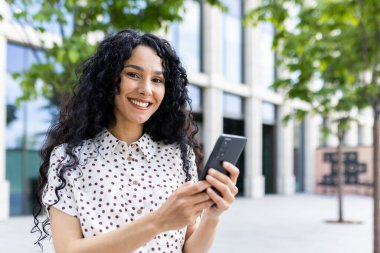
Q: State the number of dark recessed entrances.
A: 2